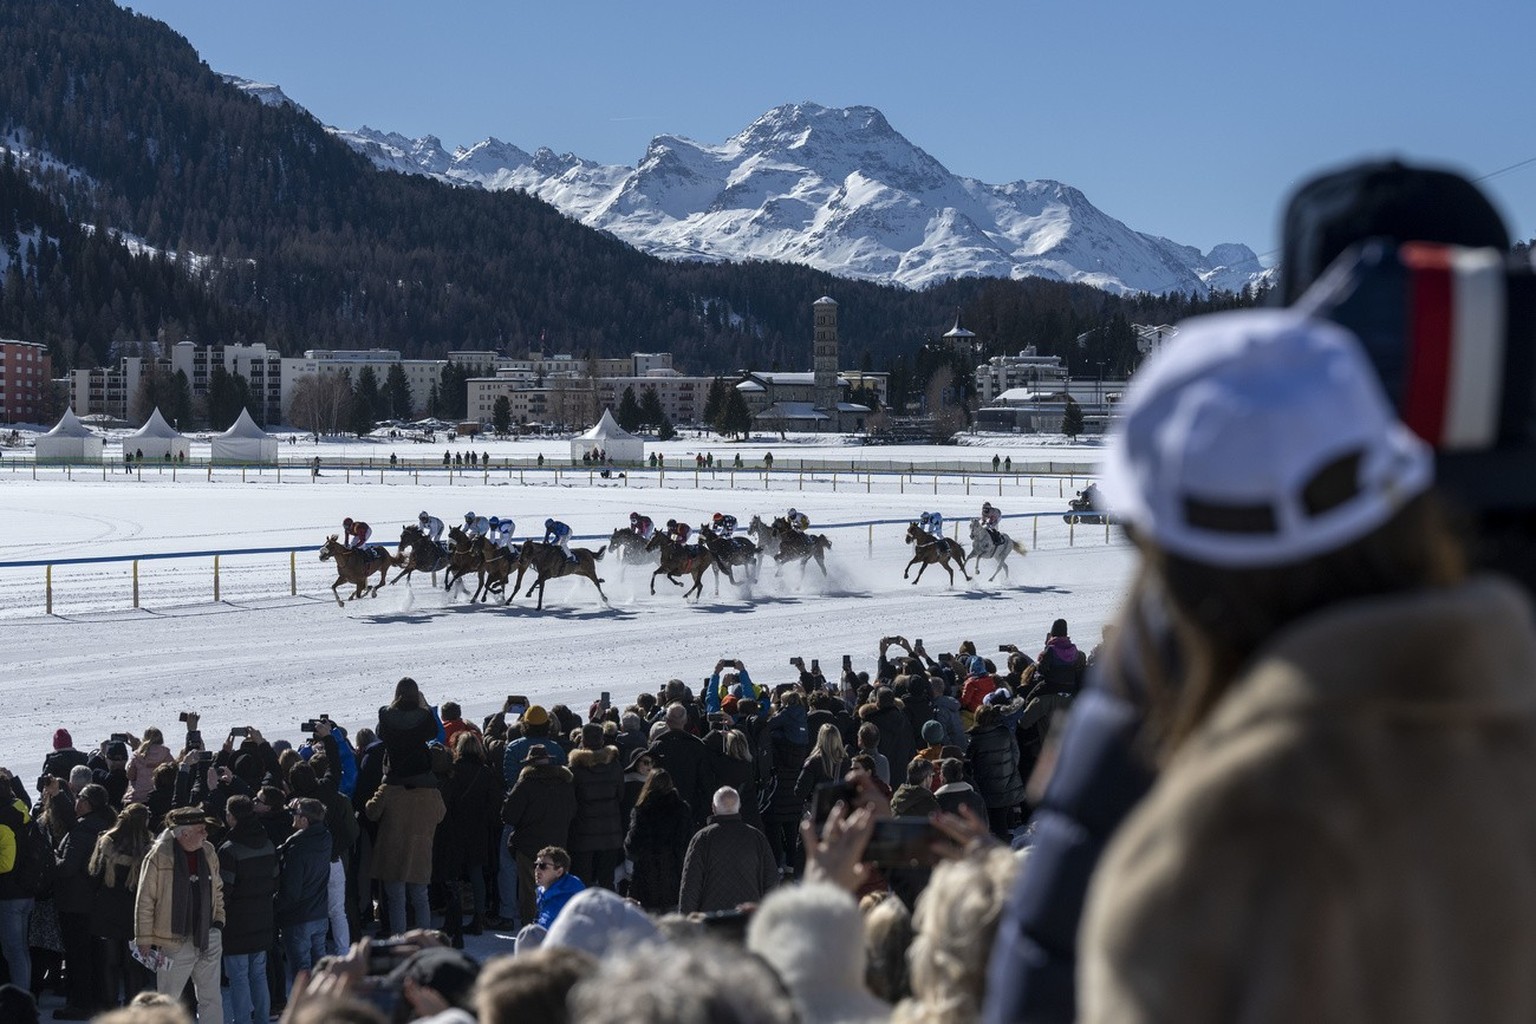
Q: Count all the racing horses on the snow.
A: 12